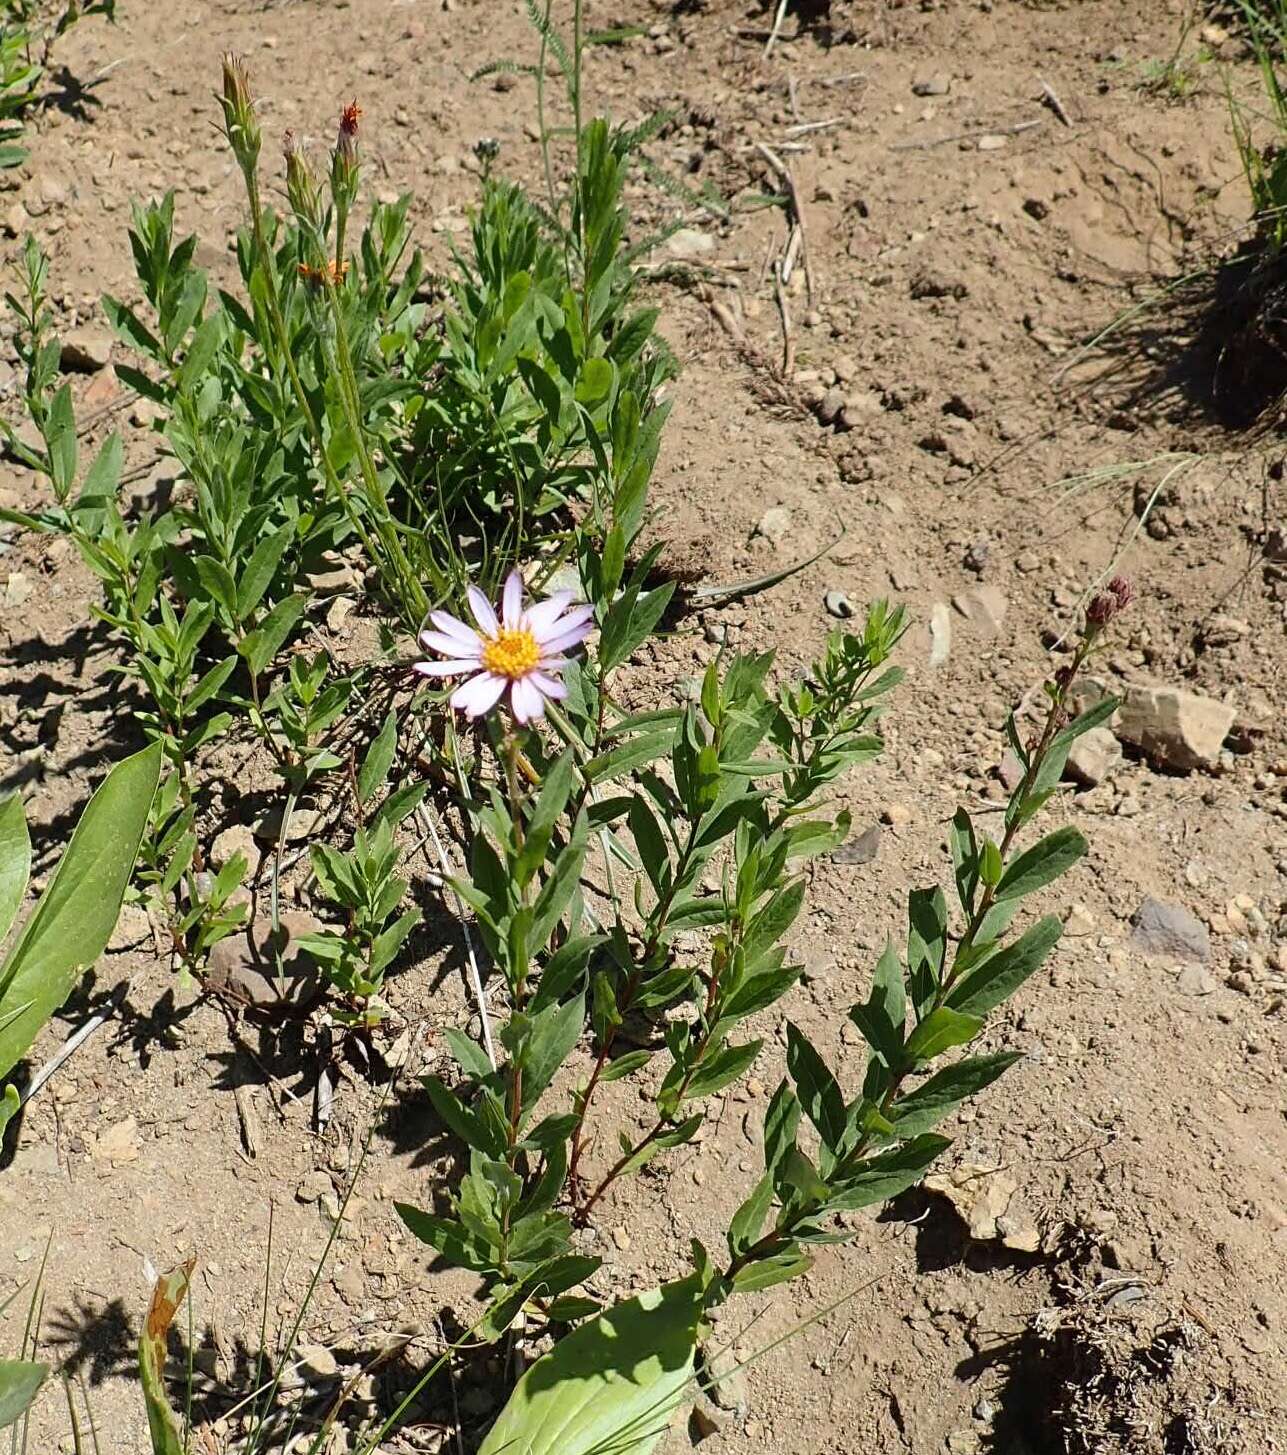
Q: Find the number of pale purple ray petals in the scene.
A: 14